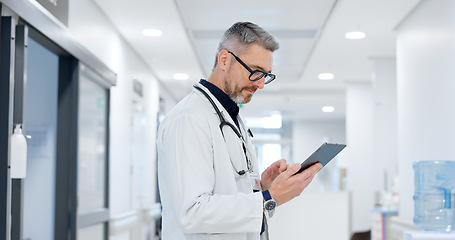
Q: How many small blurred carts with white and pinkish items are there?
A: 1